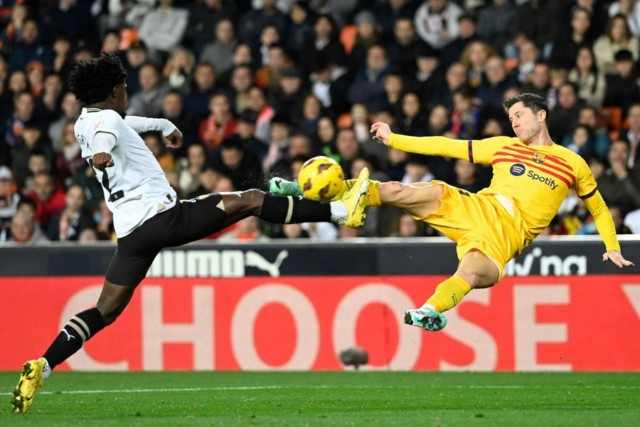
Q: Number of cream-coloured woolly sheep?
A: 0